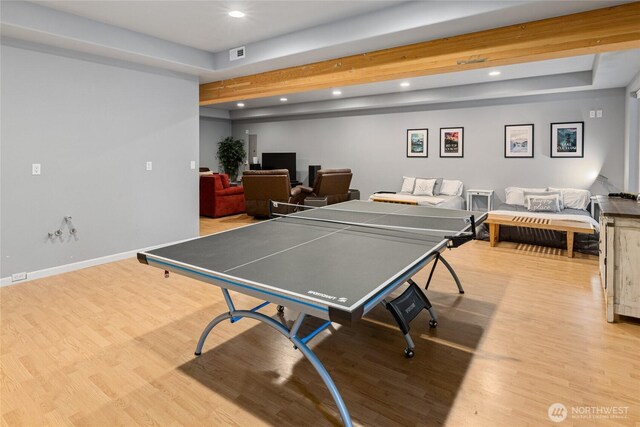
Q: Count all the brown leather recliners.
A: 2